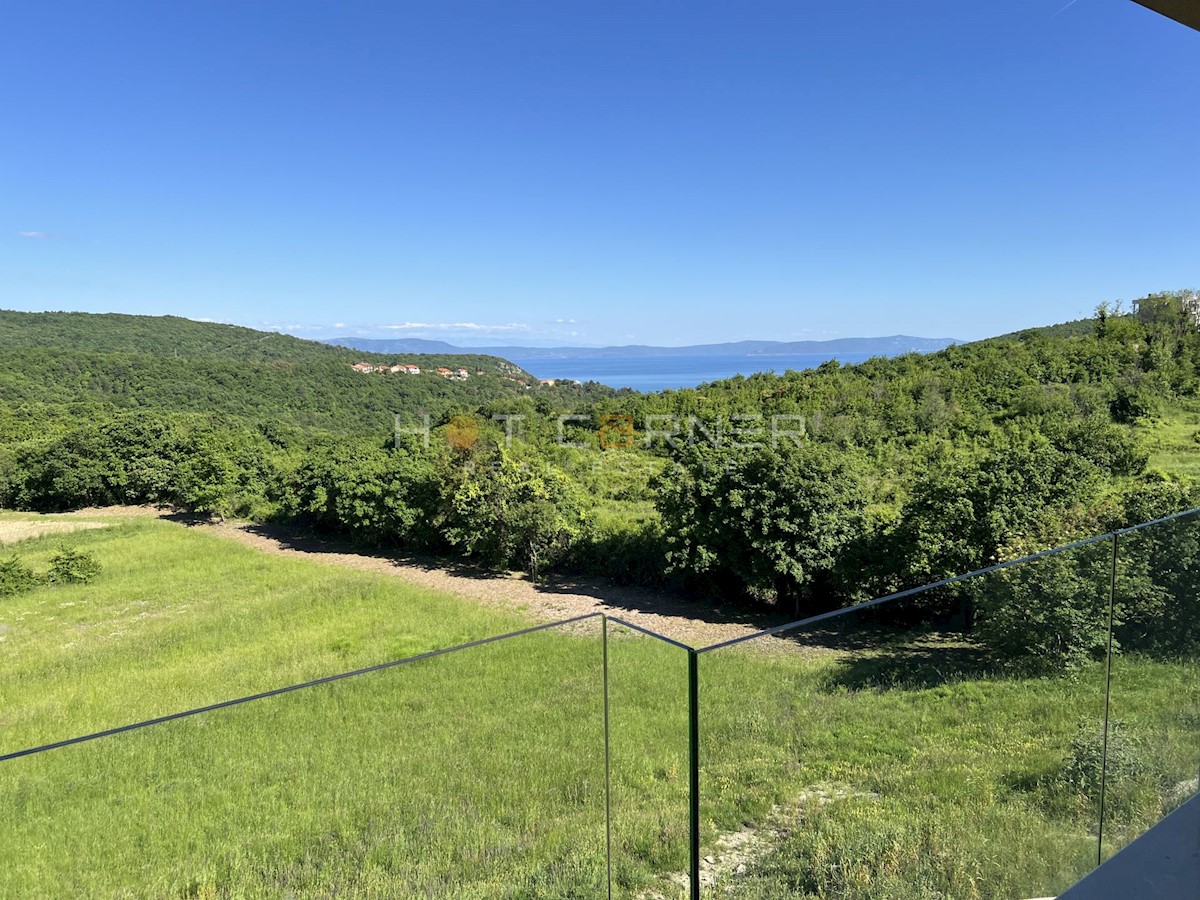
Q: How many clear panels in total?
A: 4